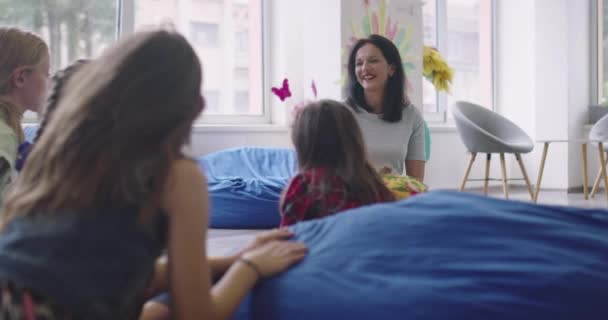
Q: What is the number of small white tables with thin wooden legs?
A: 1